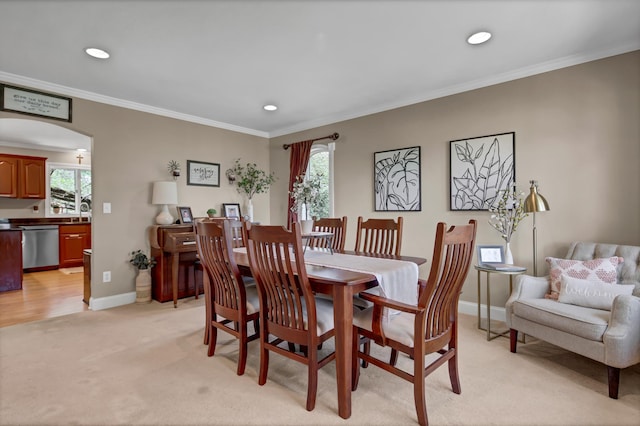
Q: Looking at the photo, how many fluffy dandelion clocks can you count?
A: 0